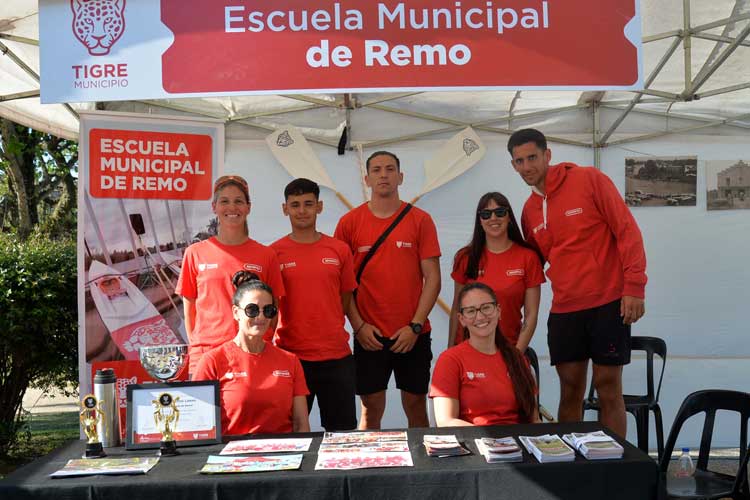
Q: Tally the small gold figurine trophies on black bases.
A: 2